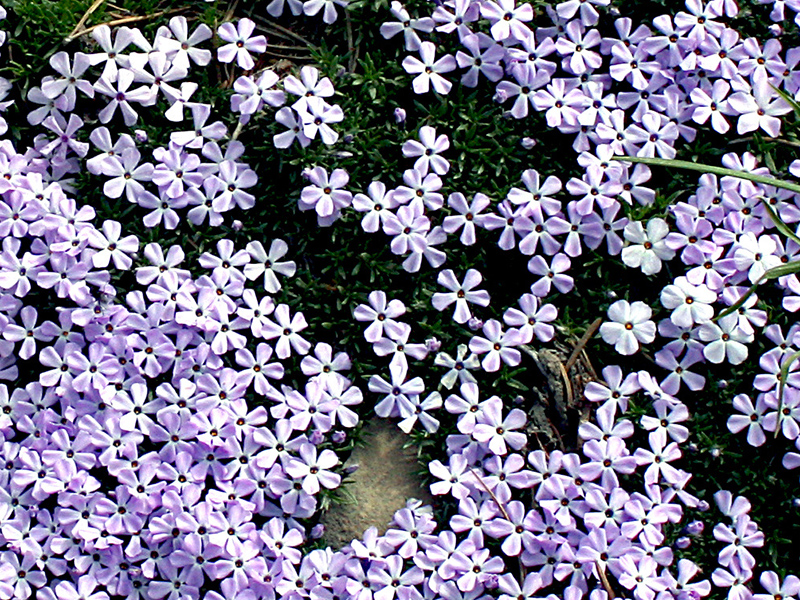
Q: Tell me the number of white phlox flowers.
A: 5